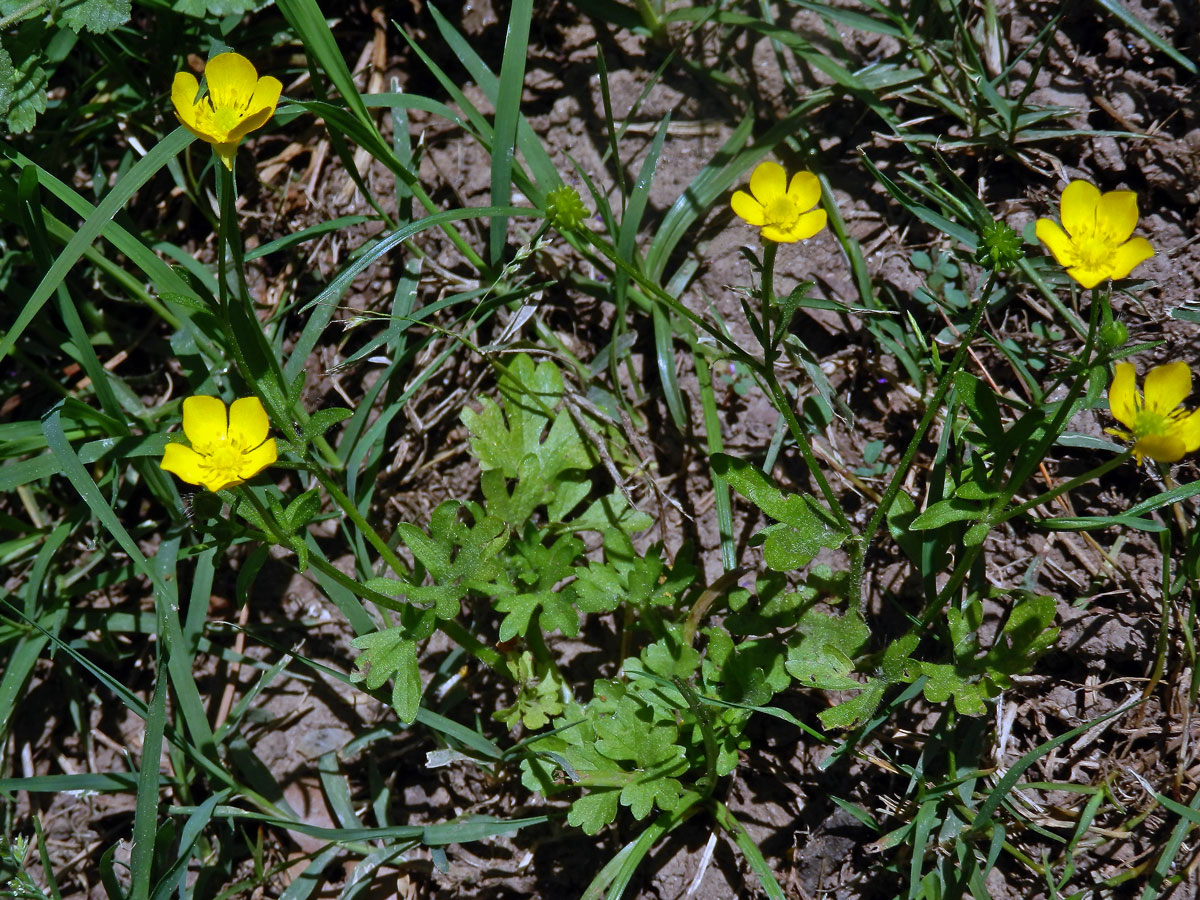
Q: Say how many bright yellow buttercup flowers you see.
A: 5